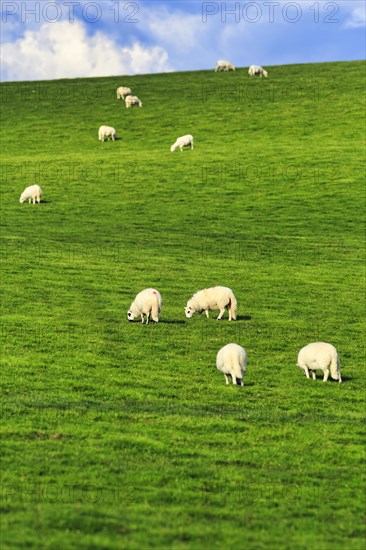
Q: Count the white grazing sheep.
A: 11